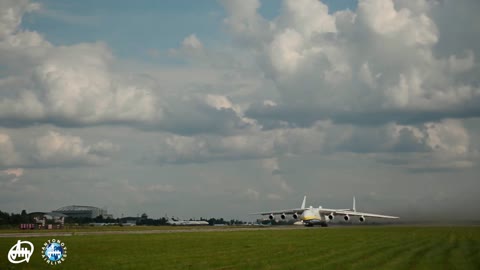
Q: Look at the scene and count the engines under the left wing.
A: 3